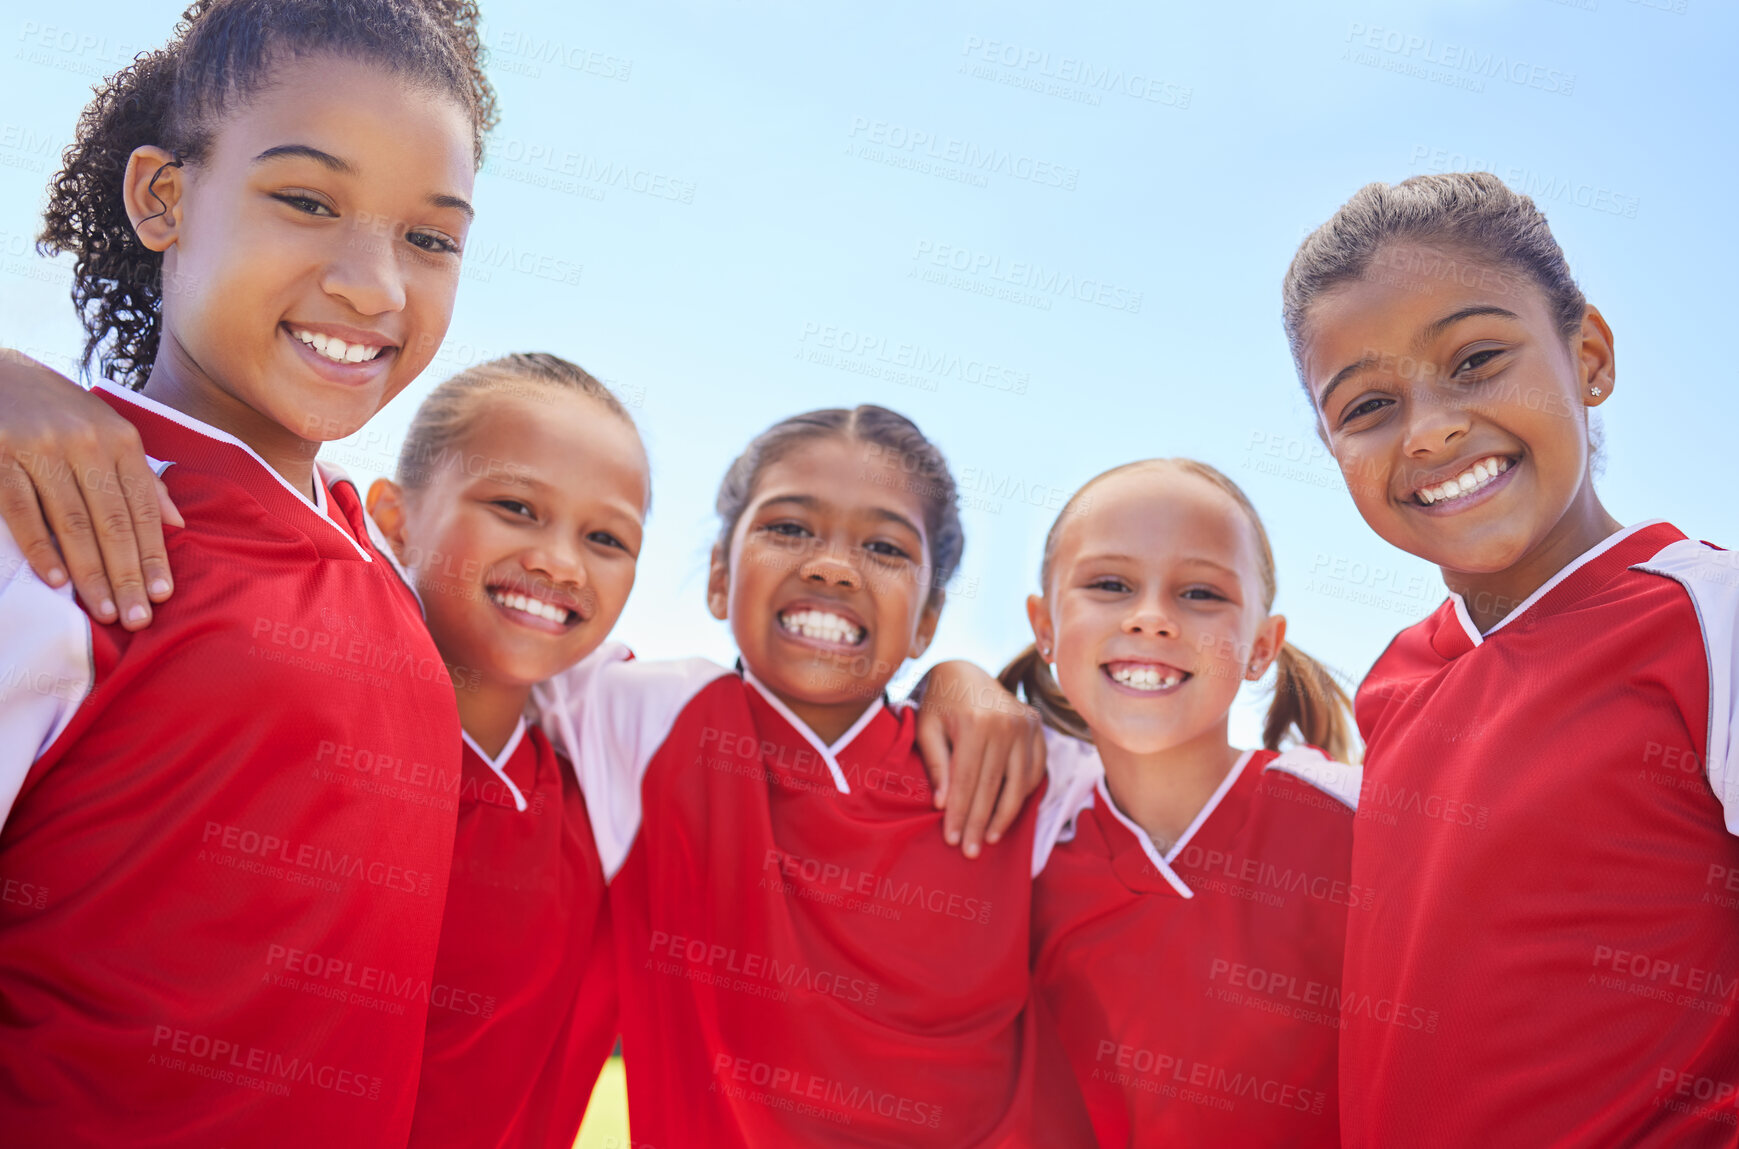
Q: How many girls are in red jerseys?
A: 5